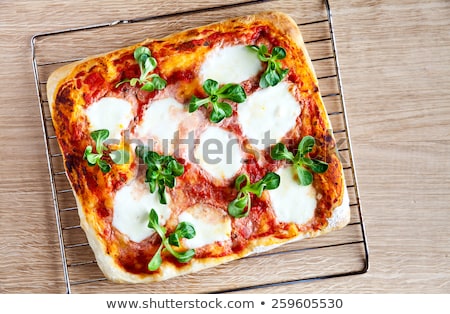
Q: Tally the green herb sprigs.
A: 8